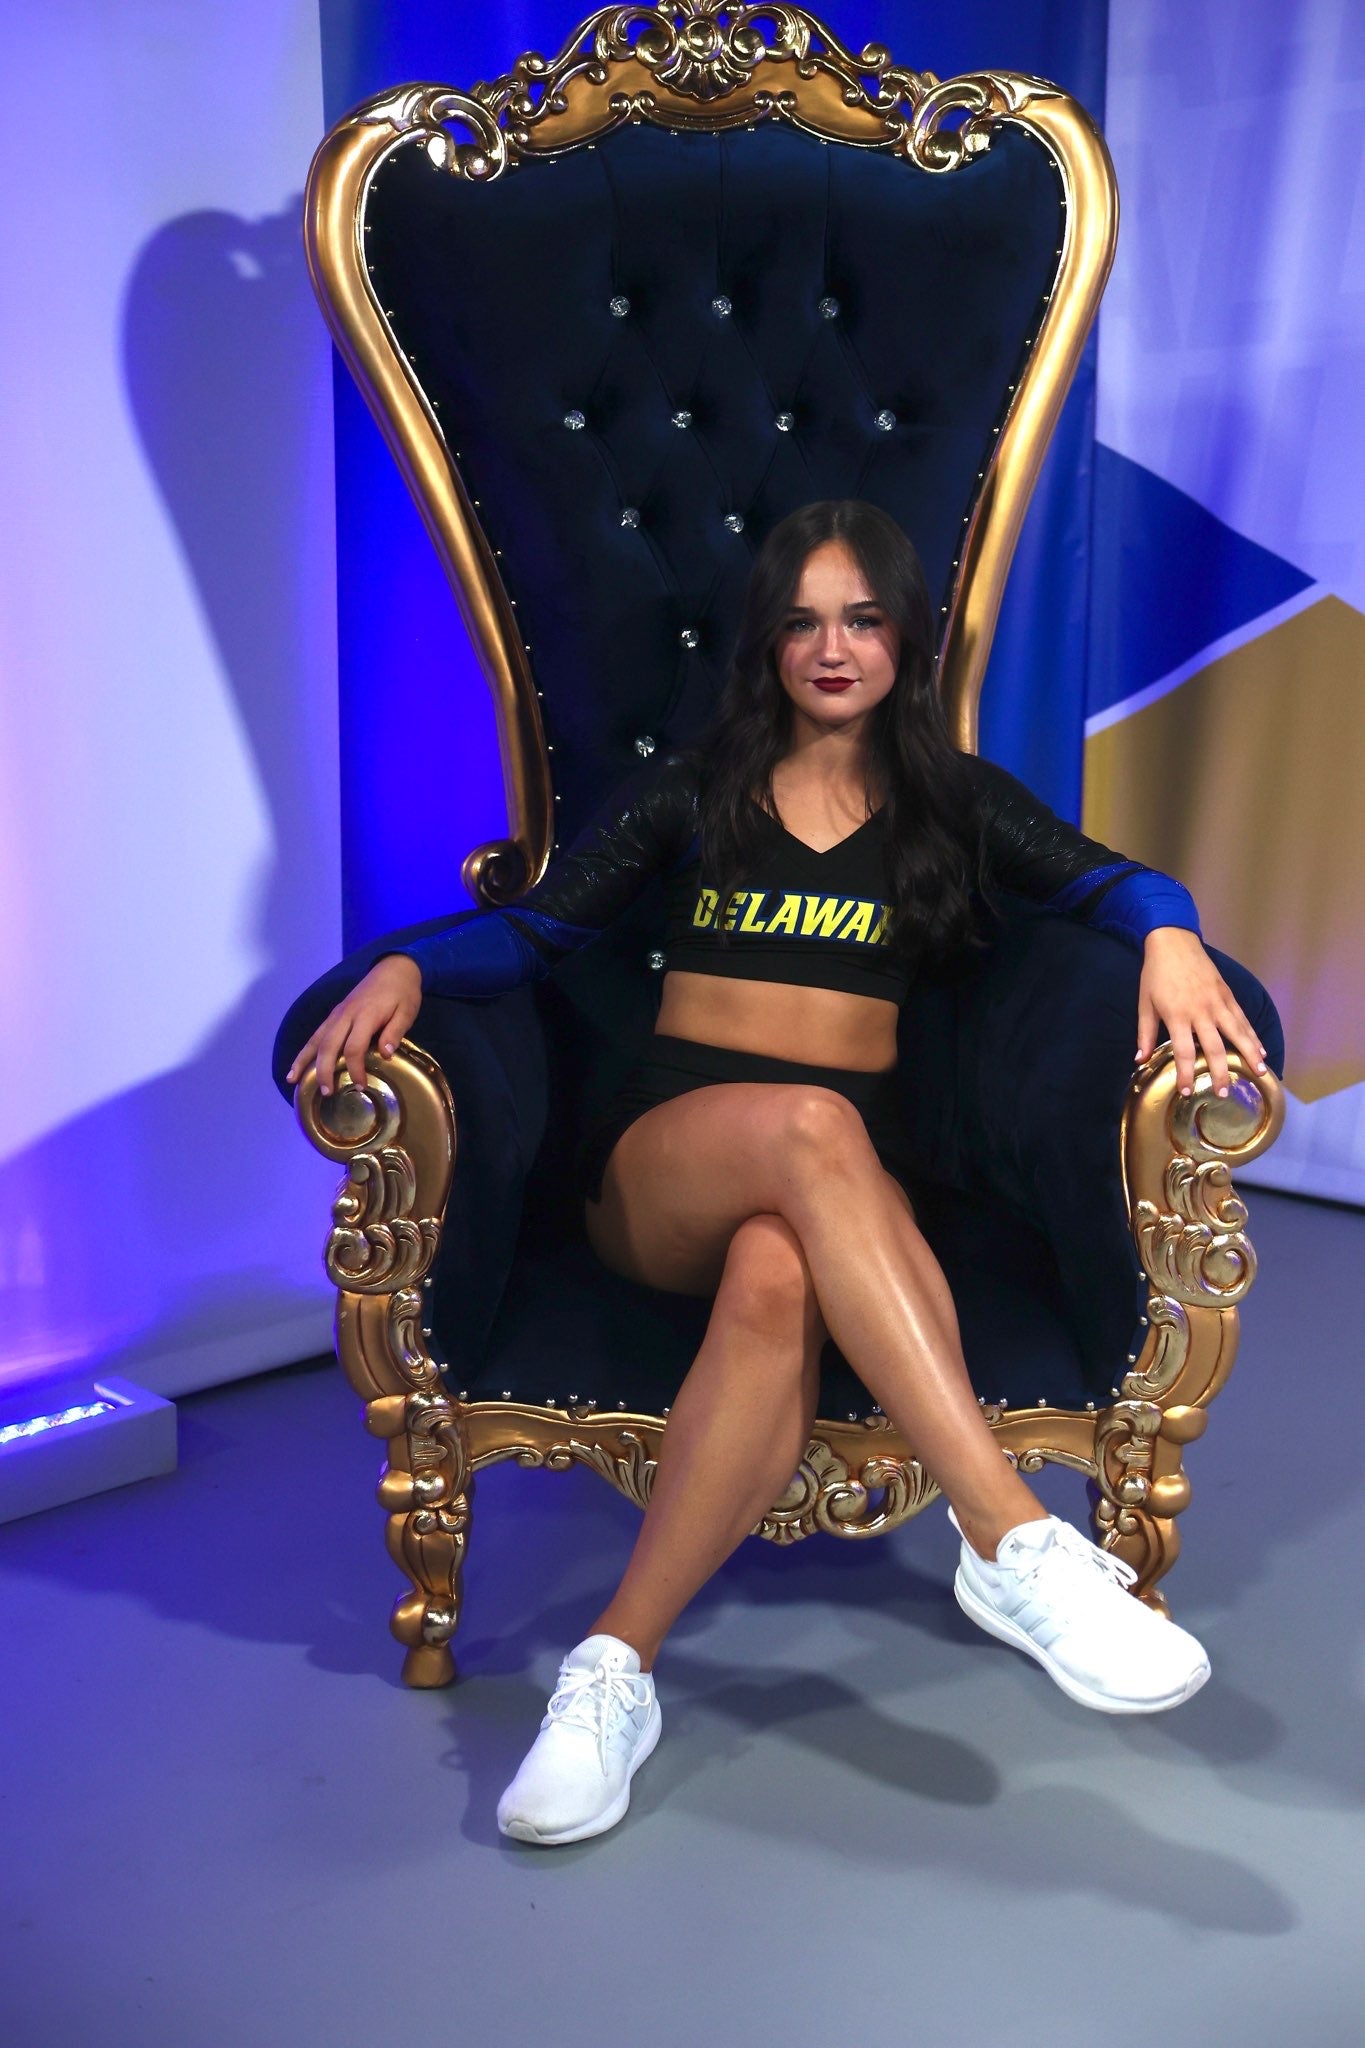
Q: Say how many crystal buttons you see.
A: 12